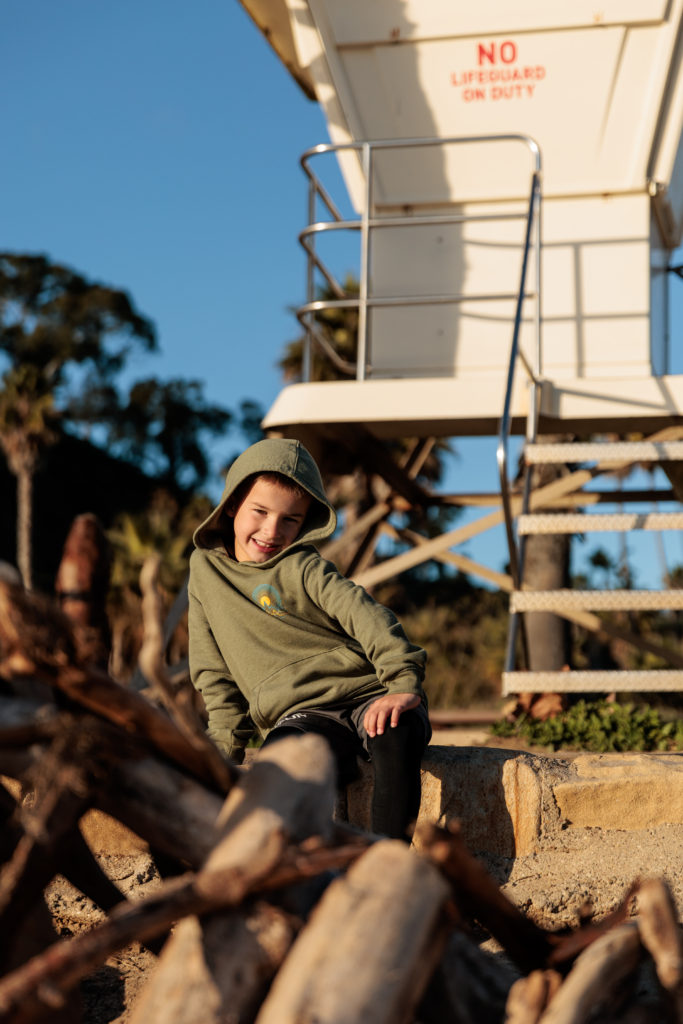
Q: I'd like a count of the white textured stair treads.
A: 4